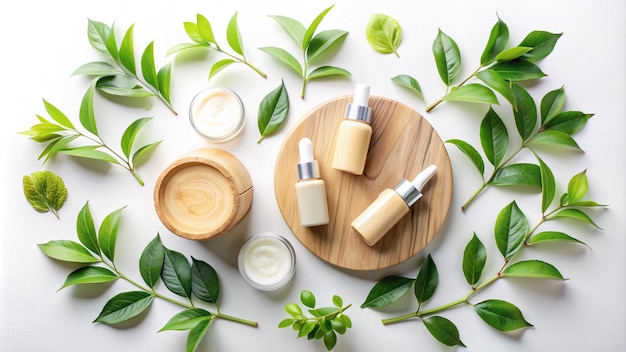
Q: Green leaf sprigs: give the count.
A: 9